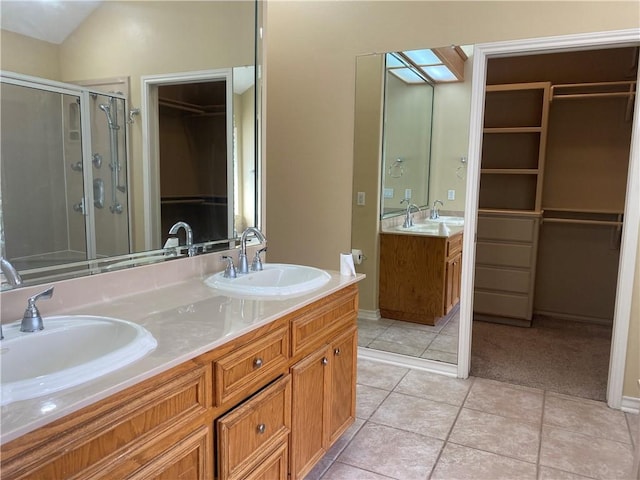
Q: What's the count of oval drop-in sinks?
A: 2